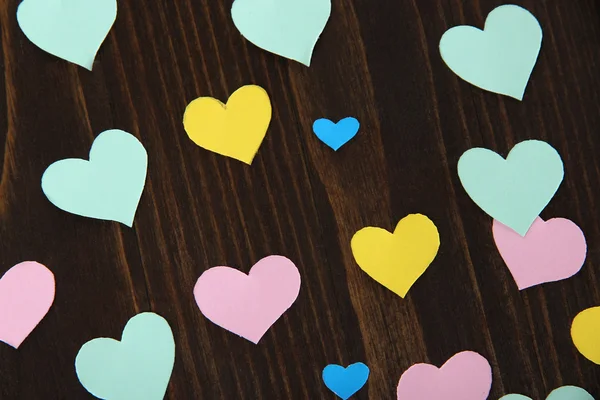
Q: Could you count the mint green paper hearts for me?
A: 7